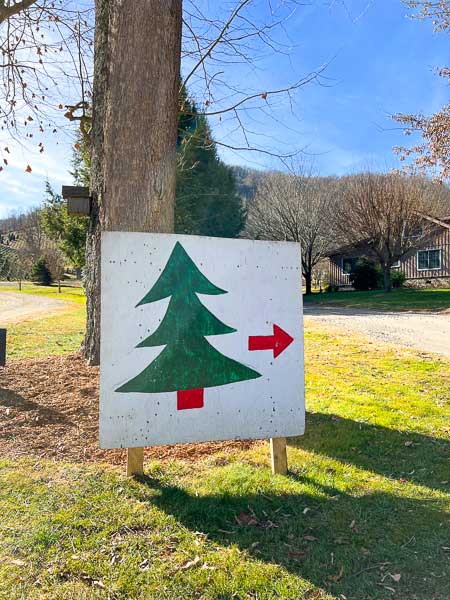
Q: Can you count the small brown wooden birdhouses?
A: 1